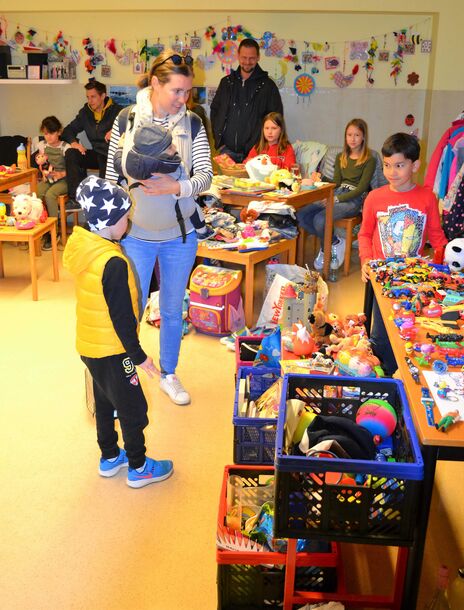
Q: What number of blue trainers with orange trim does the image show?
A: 2